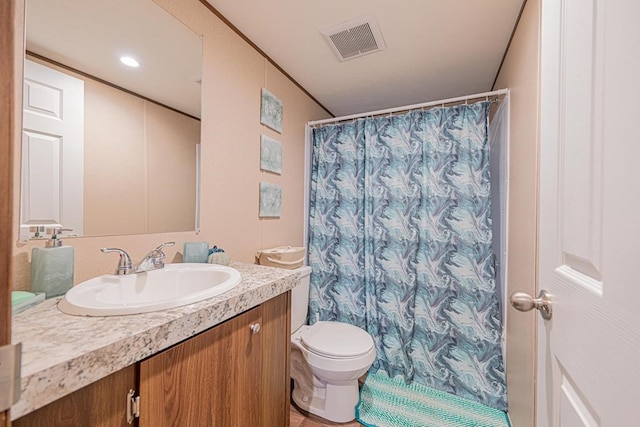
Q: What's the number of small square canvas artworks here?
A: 3